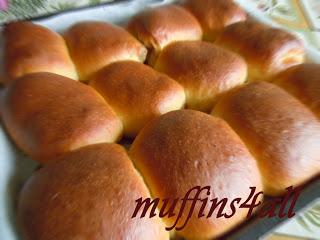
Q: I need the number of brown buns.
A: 12